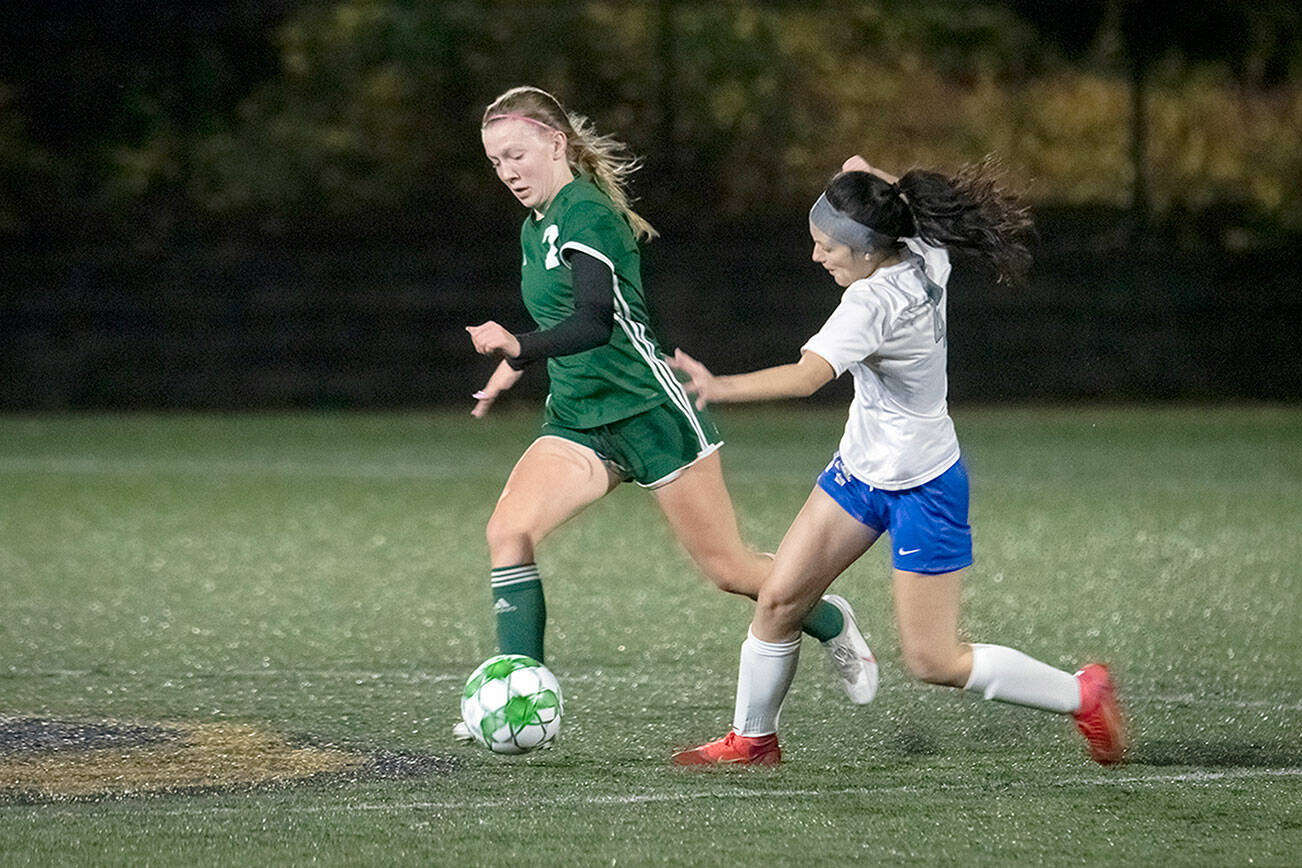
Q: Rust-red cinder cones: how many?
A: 0